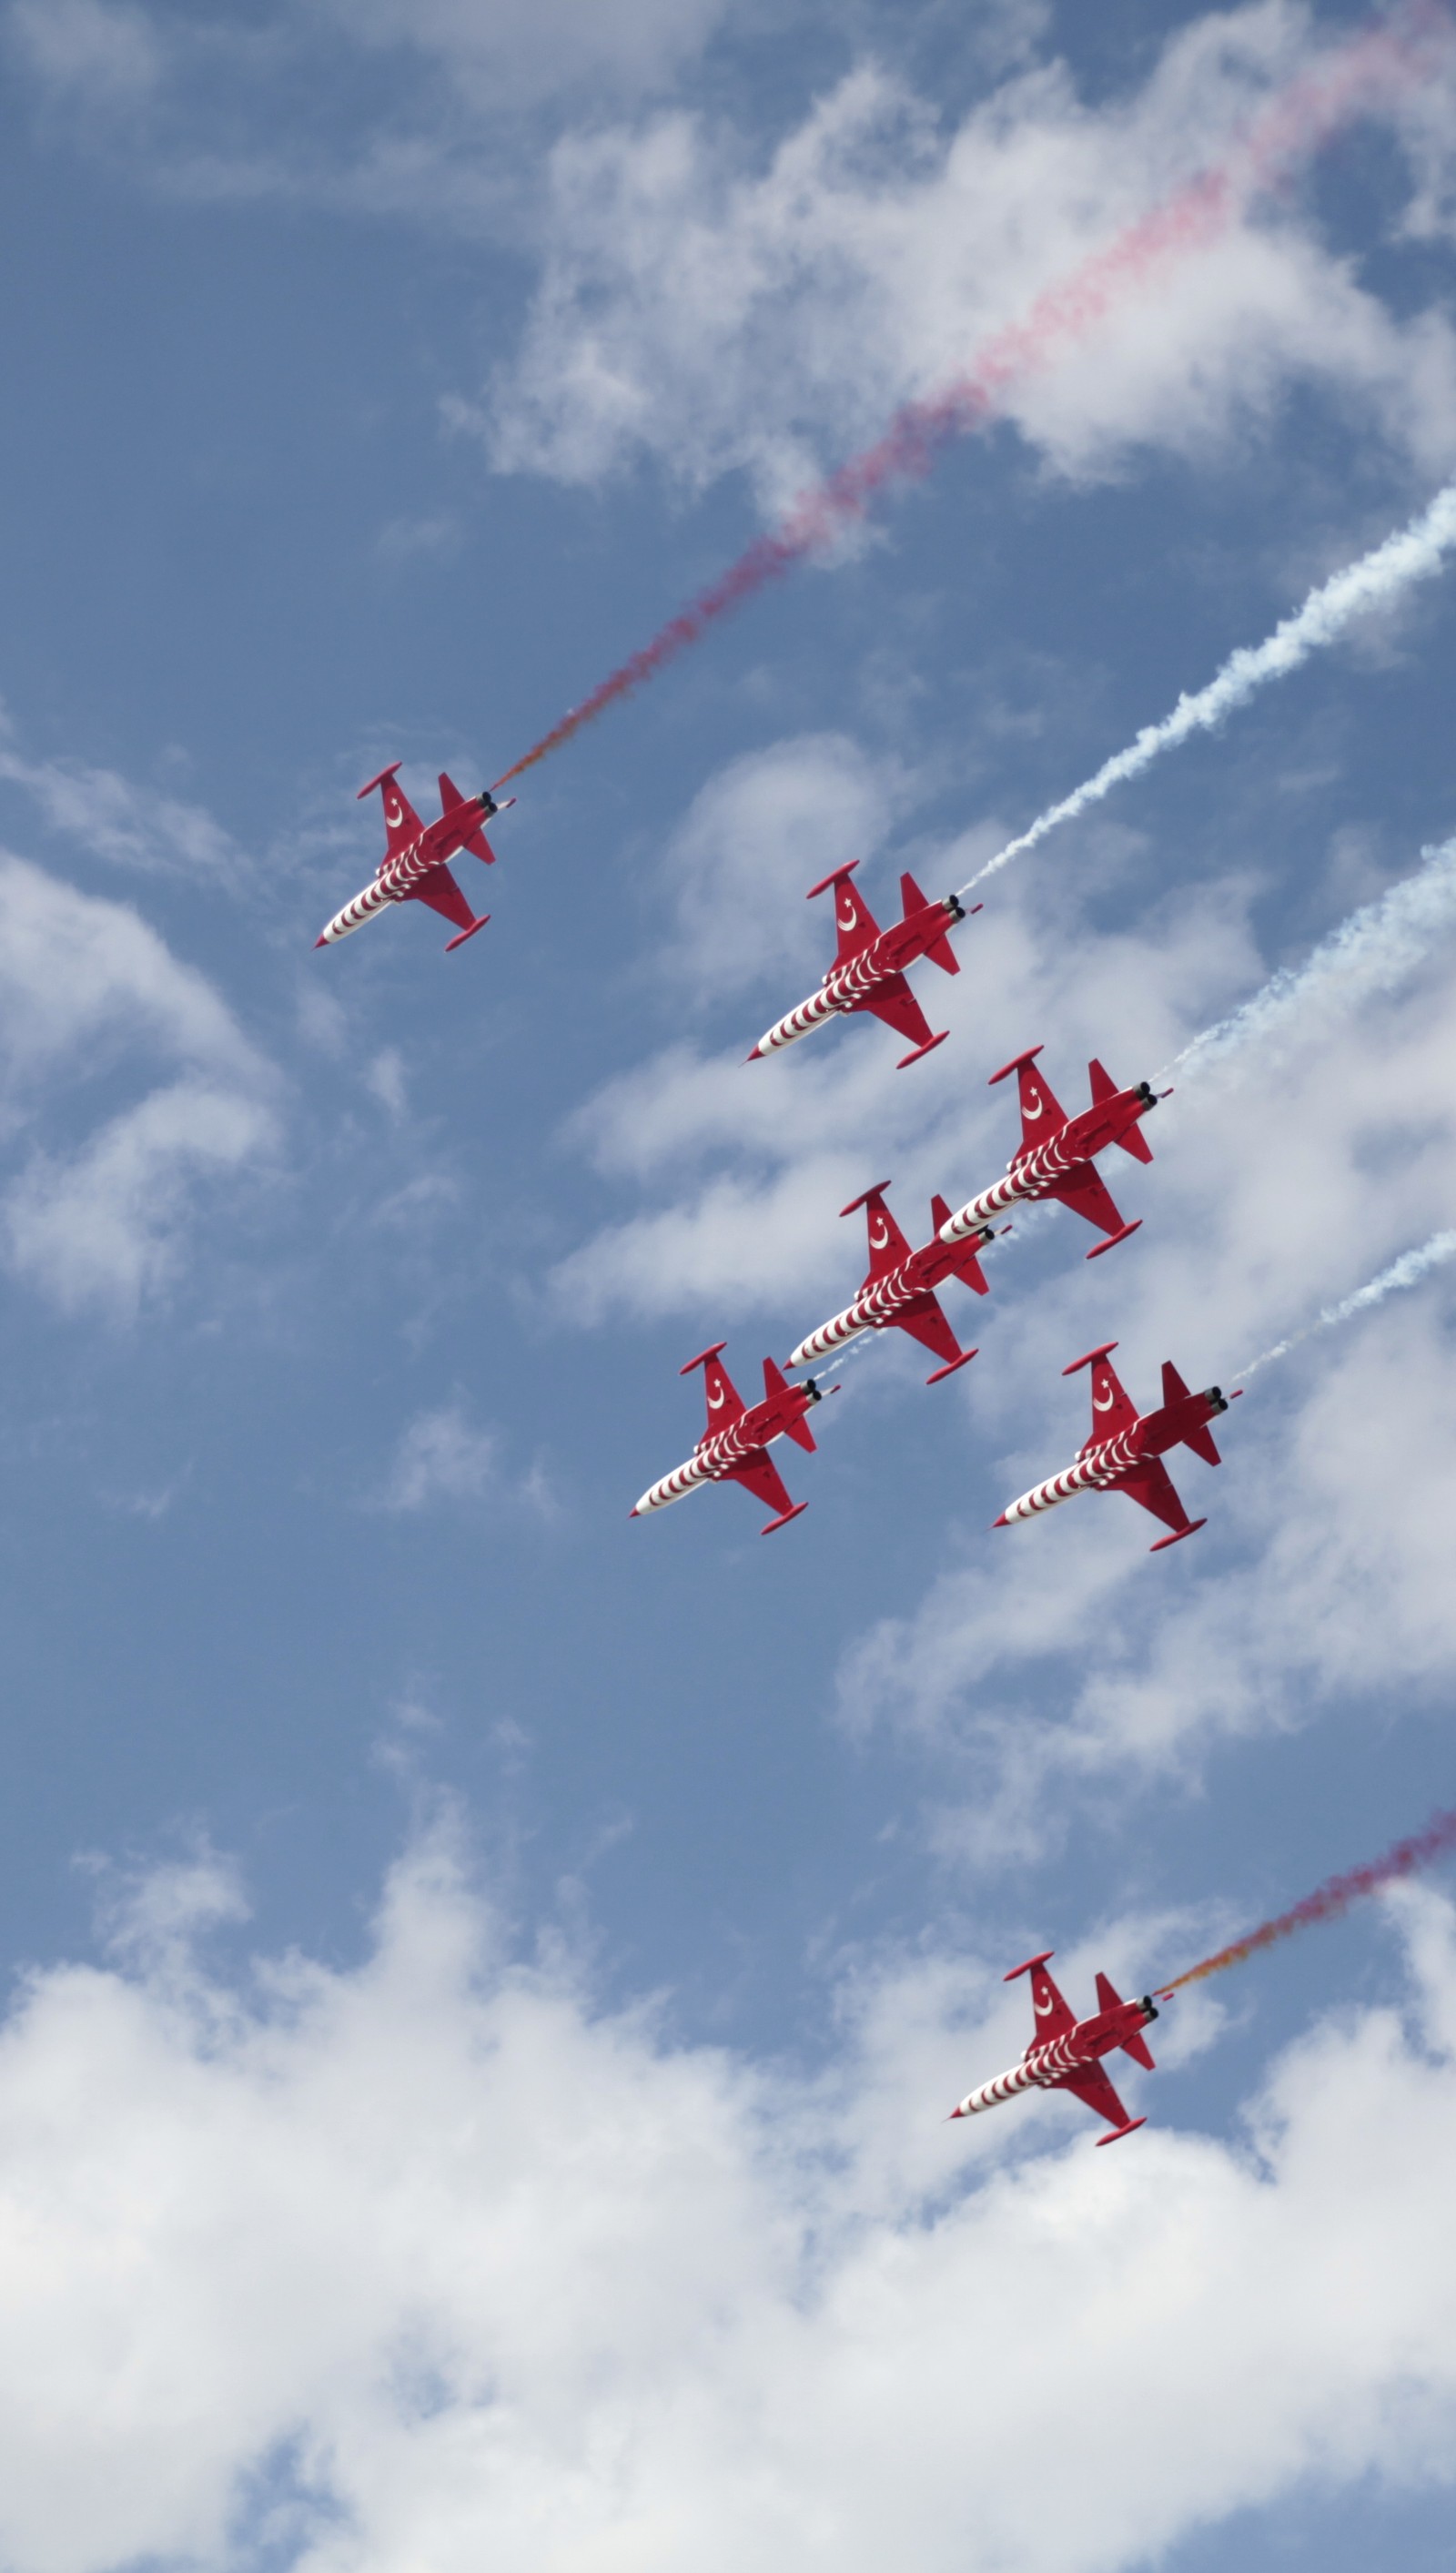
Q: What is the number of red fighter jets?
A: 7